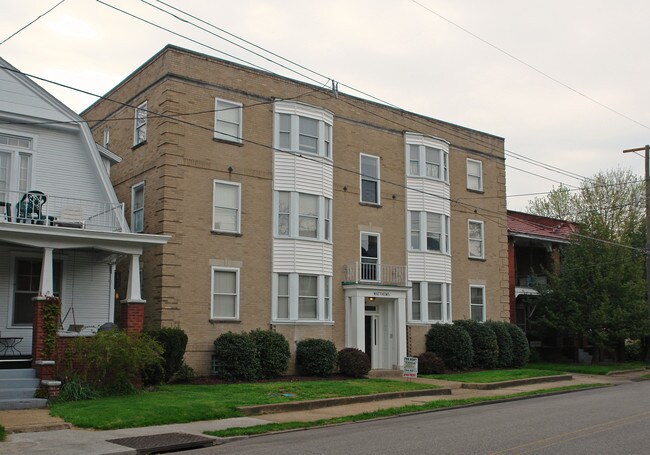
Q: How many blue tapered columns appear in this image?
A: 0